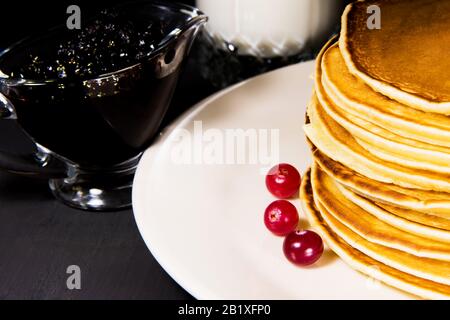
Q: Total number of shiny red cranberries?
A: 3